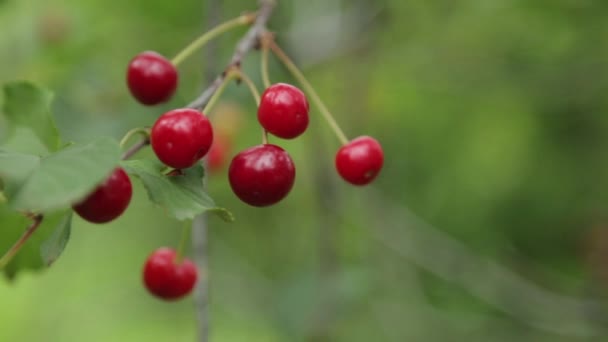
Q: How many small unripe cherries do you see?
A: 0